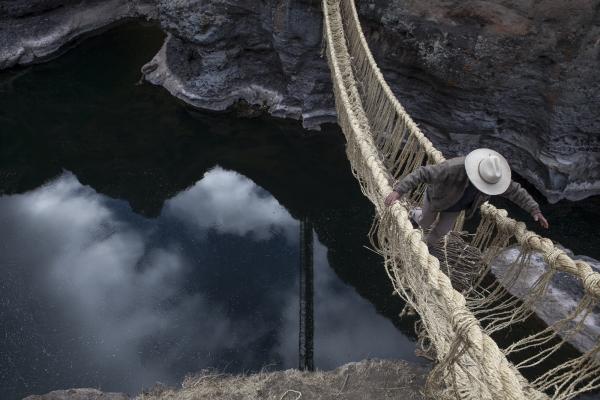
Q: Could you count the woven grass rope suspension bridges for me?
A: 1